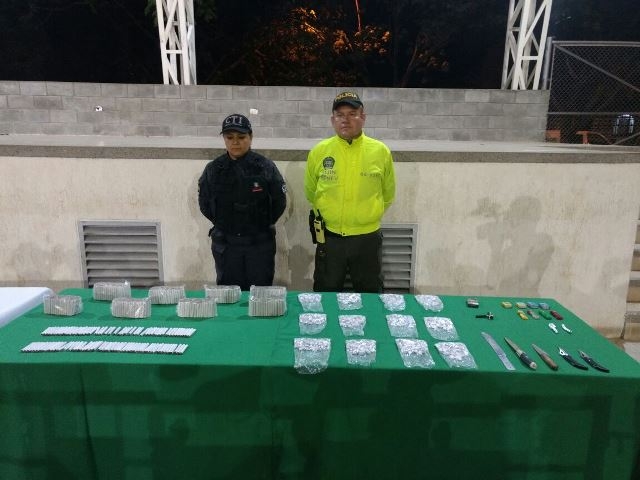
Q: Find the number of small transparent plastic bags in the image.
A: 12